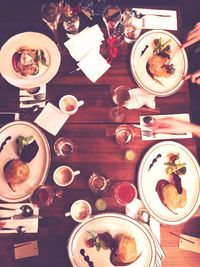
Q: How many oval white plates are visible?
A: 4